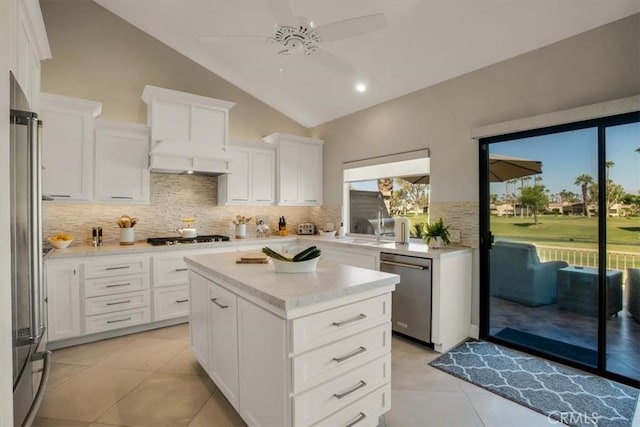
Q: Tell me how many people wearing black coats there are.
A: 0